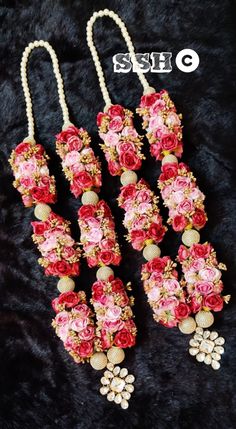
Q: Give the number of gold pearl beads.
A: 12